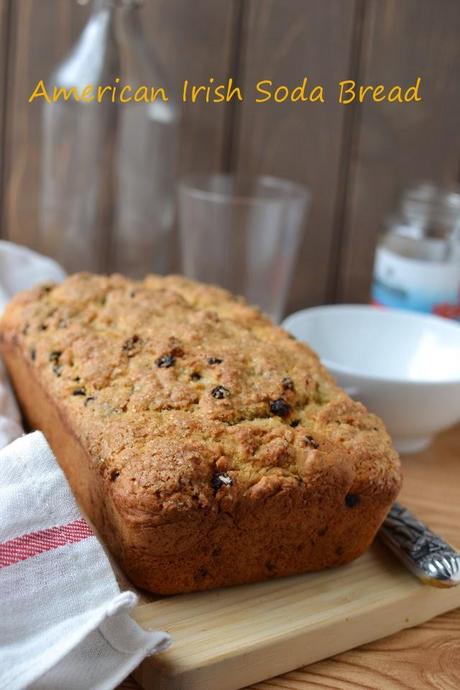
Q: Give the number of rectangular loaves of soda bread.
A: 1